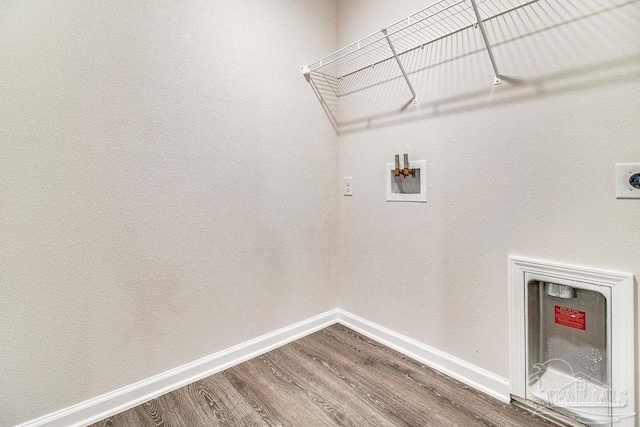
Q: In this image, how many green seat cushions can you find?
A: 0